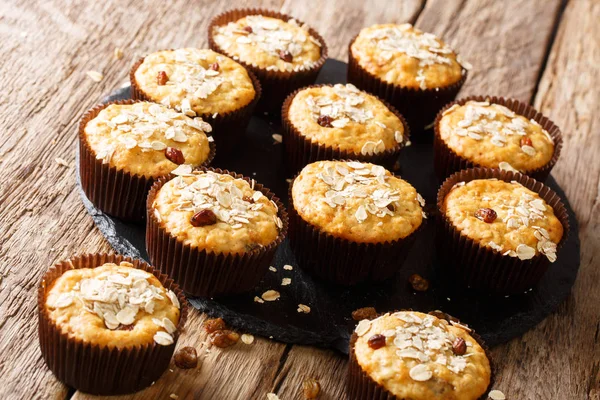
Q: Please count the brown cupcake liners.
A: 11